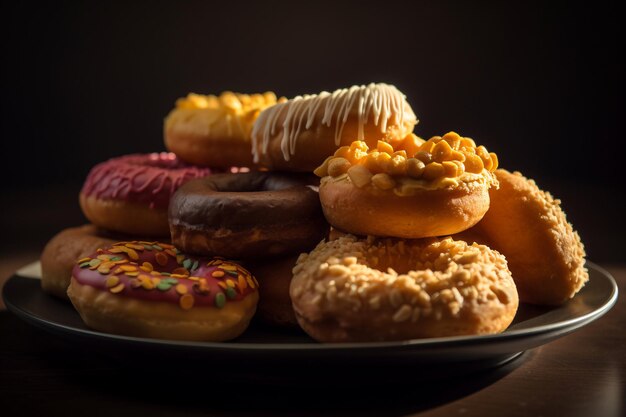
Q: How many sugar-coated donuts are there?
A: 2